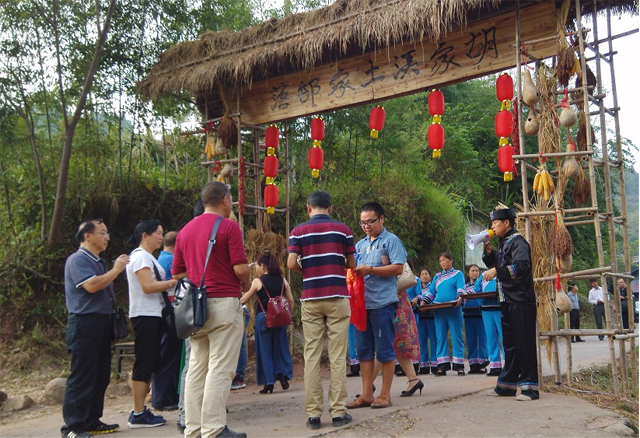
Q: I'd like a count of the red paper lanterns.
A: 11